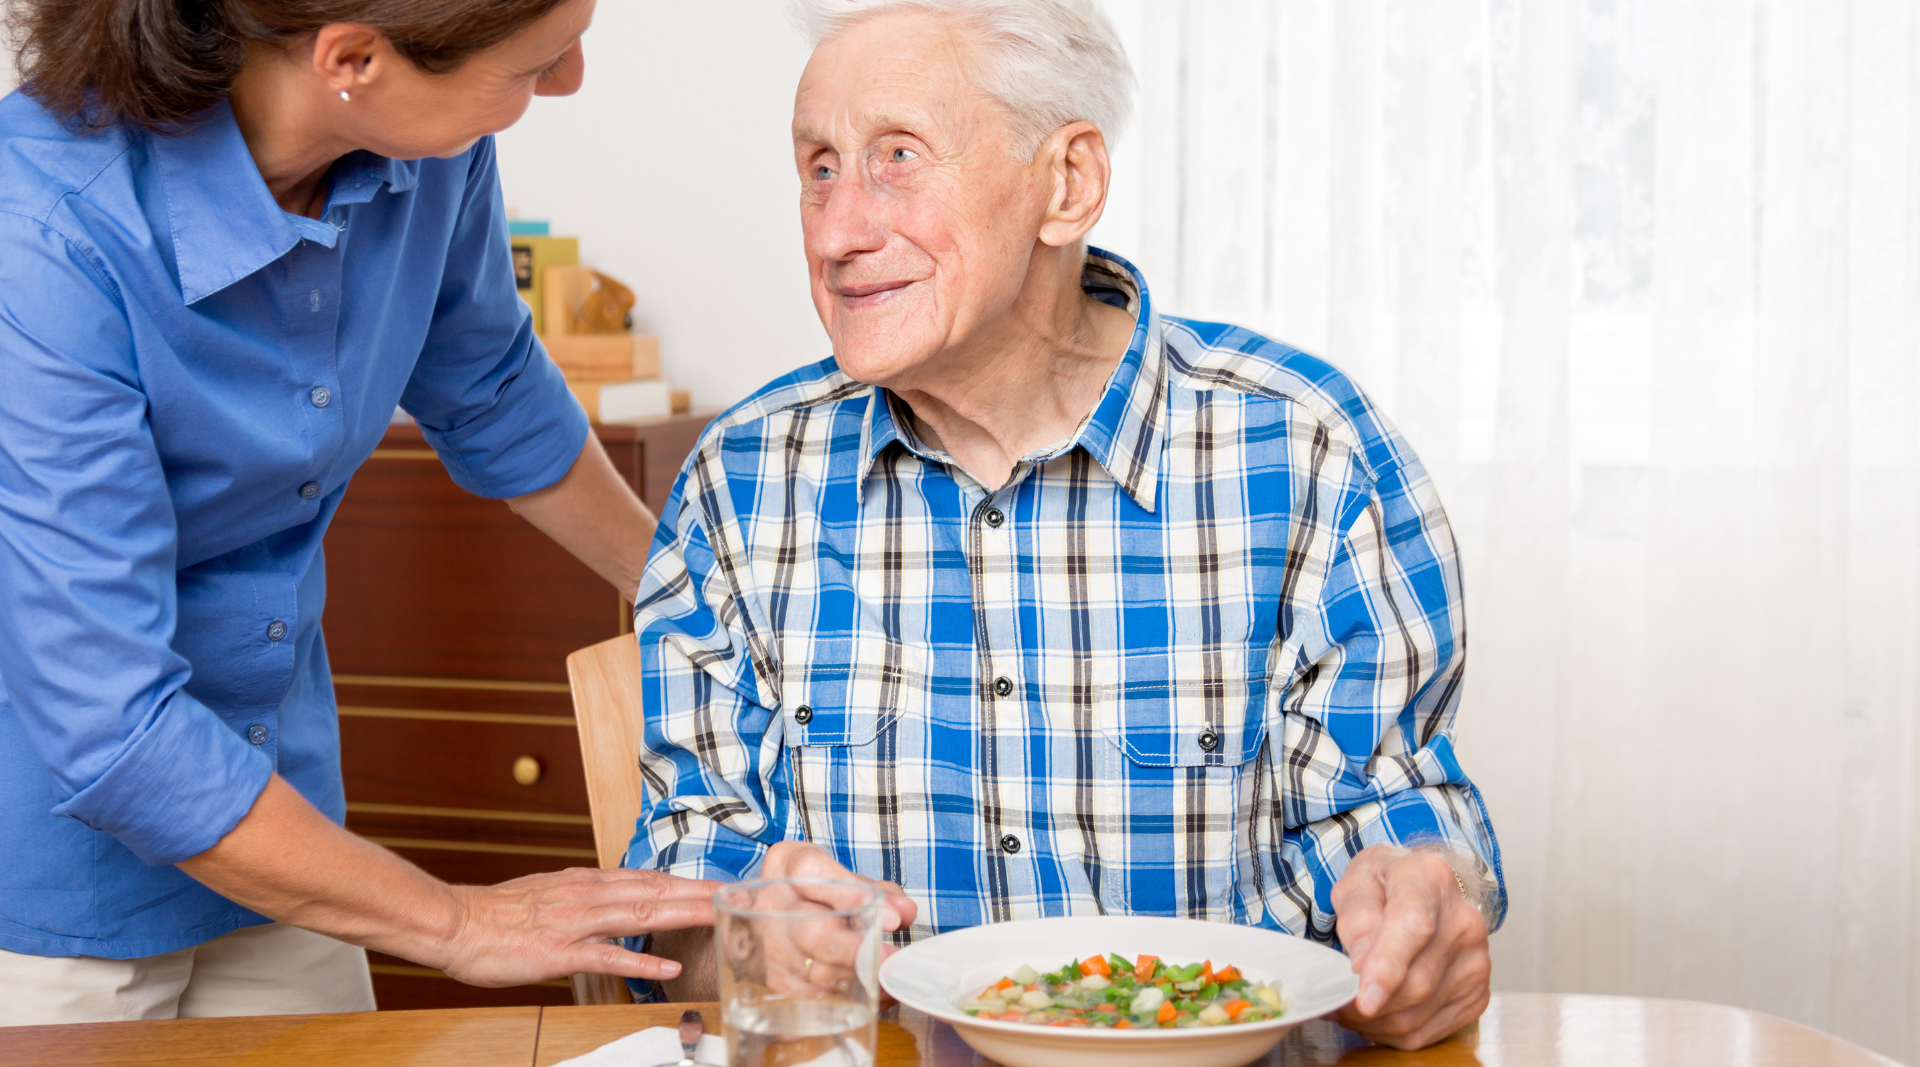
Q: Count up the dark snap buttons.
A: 5